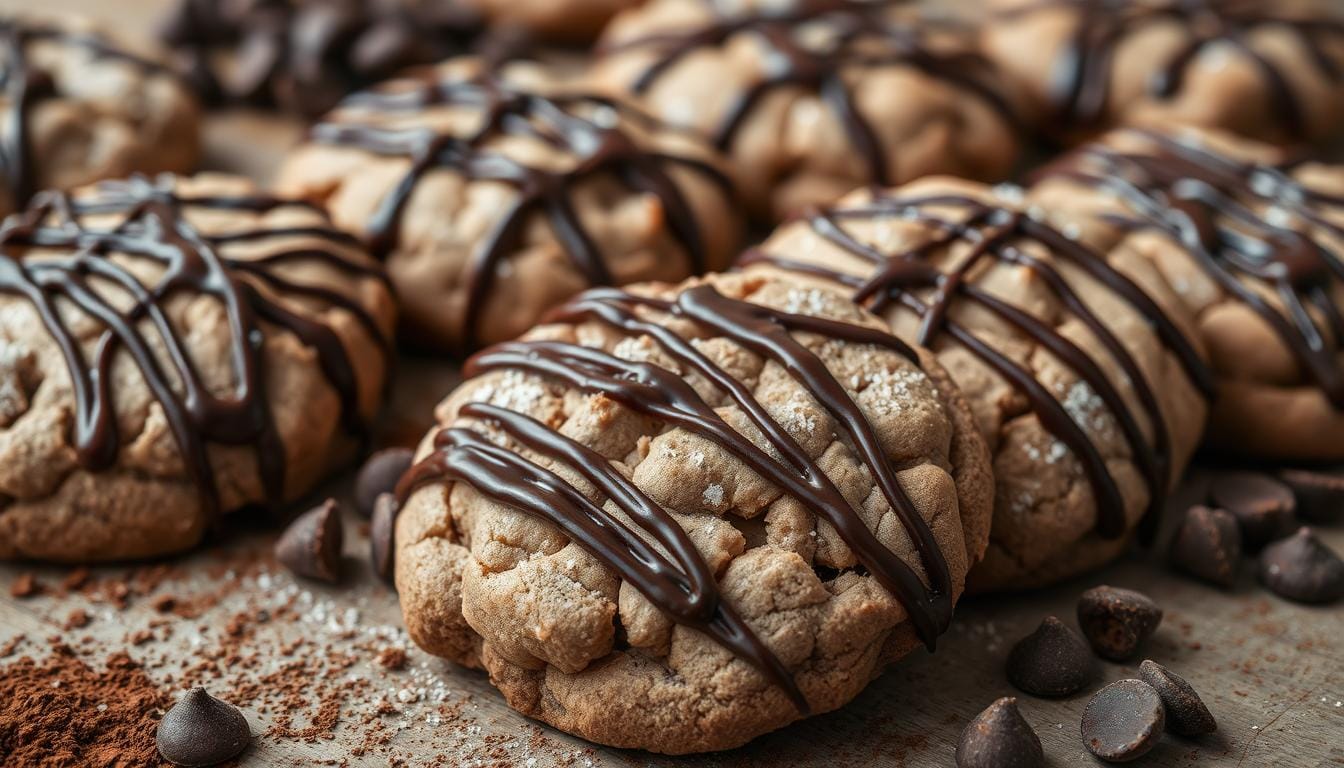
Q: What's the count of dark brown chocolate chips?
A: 13